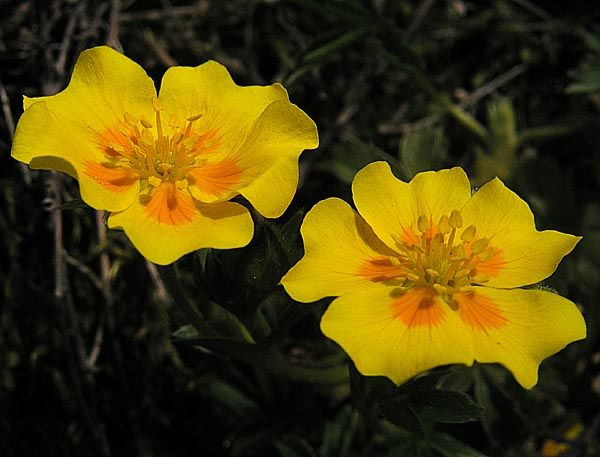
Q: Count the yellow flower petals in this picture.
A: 10